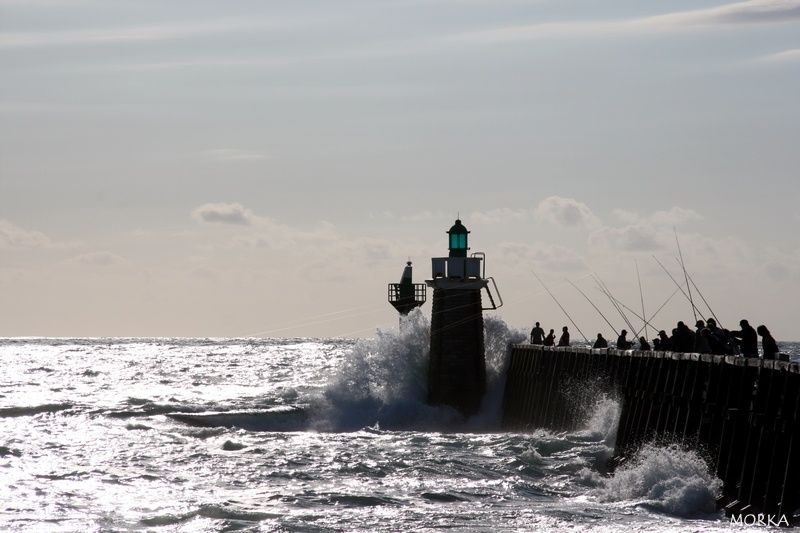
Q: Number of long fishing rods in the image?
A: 10